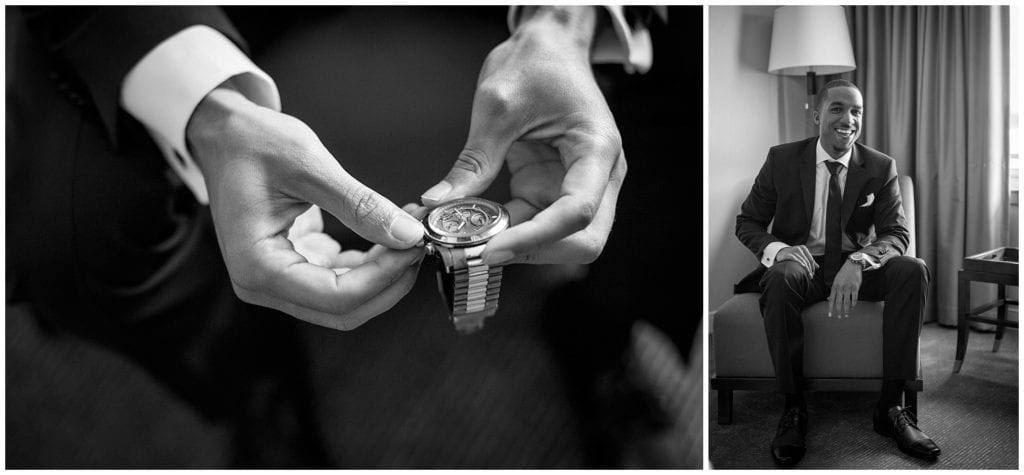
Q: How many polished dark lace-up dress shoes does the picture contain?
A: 2